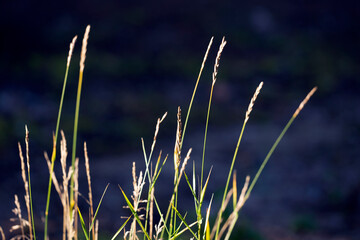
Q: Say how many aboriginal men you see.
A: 0